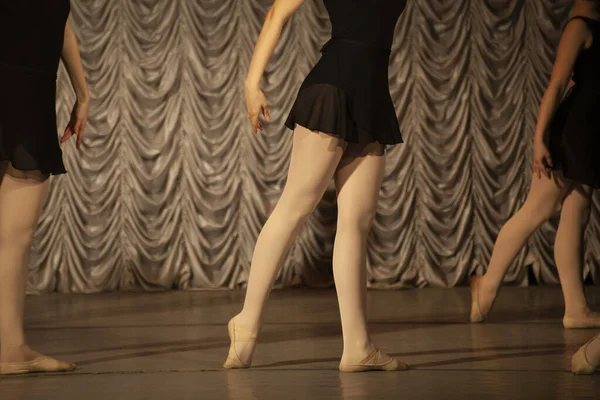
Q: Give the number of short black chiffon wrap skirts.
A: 3